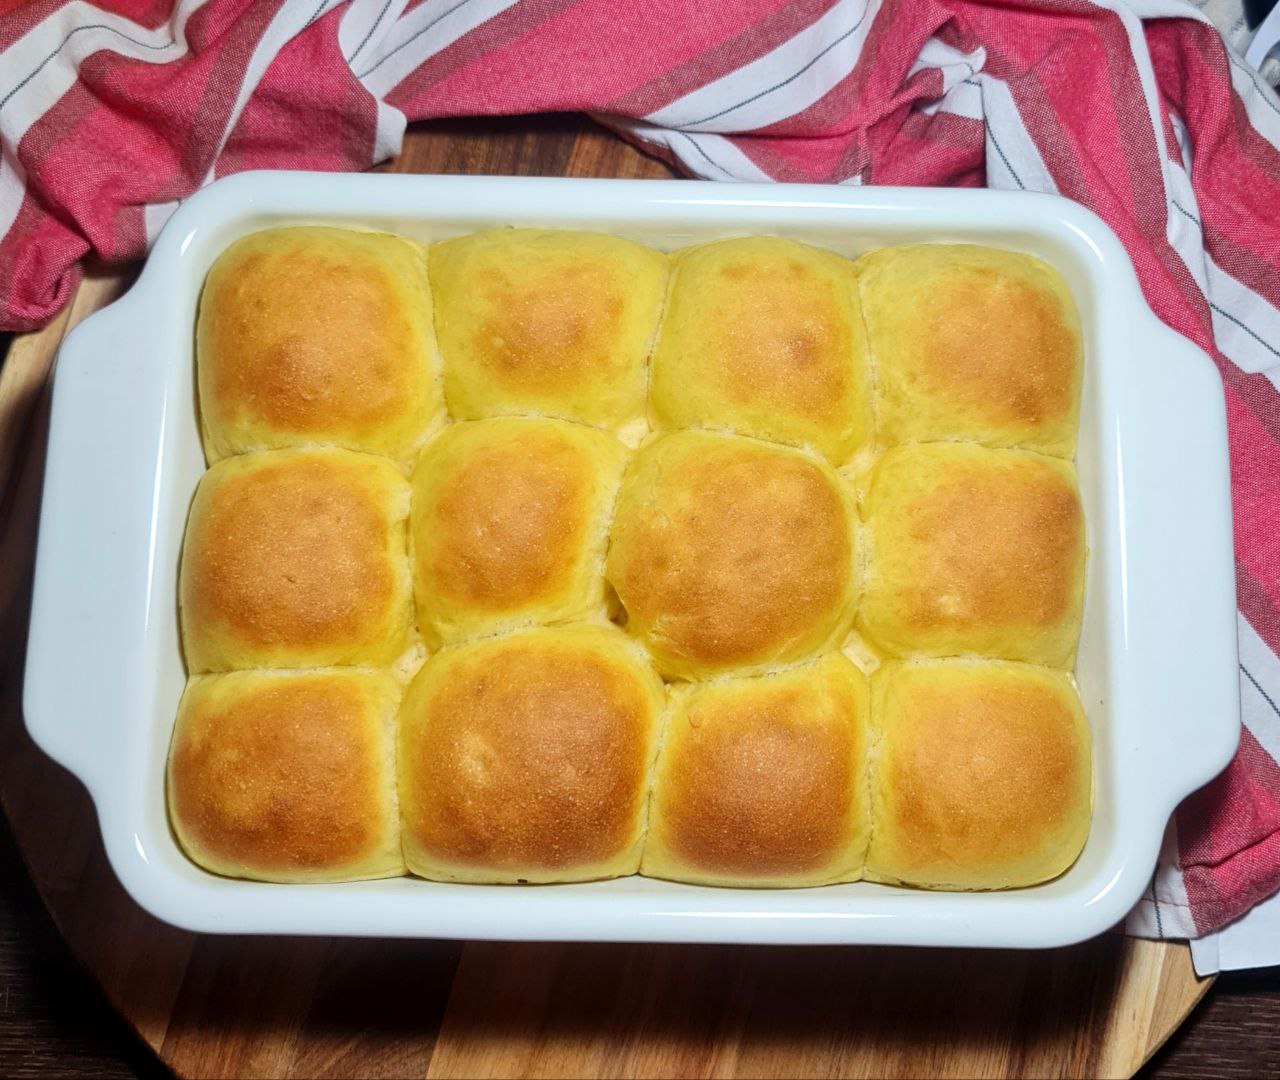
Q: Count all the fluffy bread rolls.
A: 12